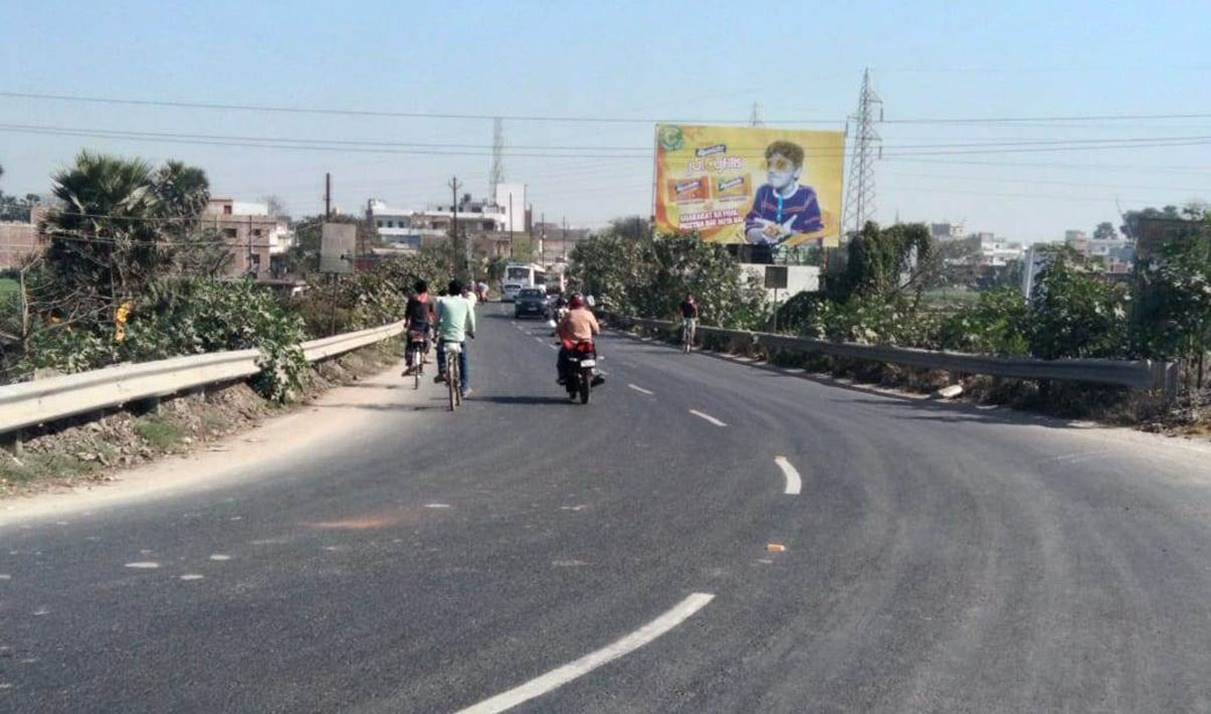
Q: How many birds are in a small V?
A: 0